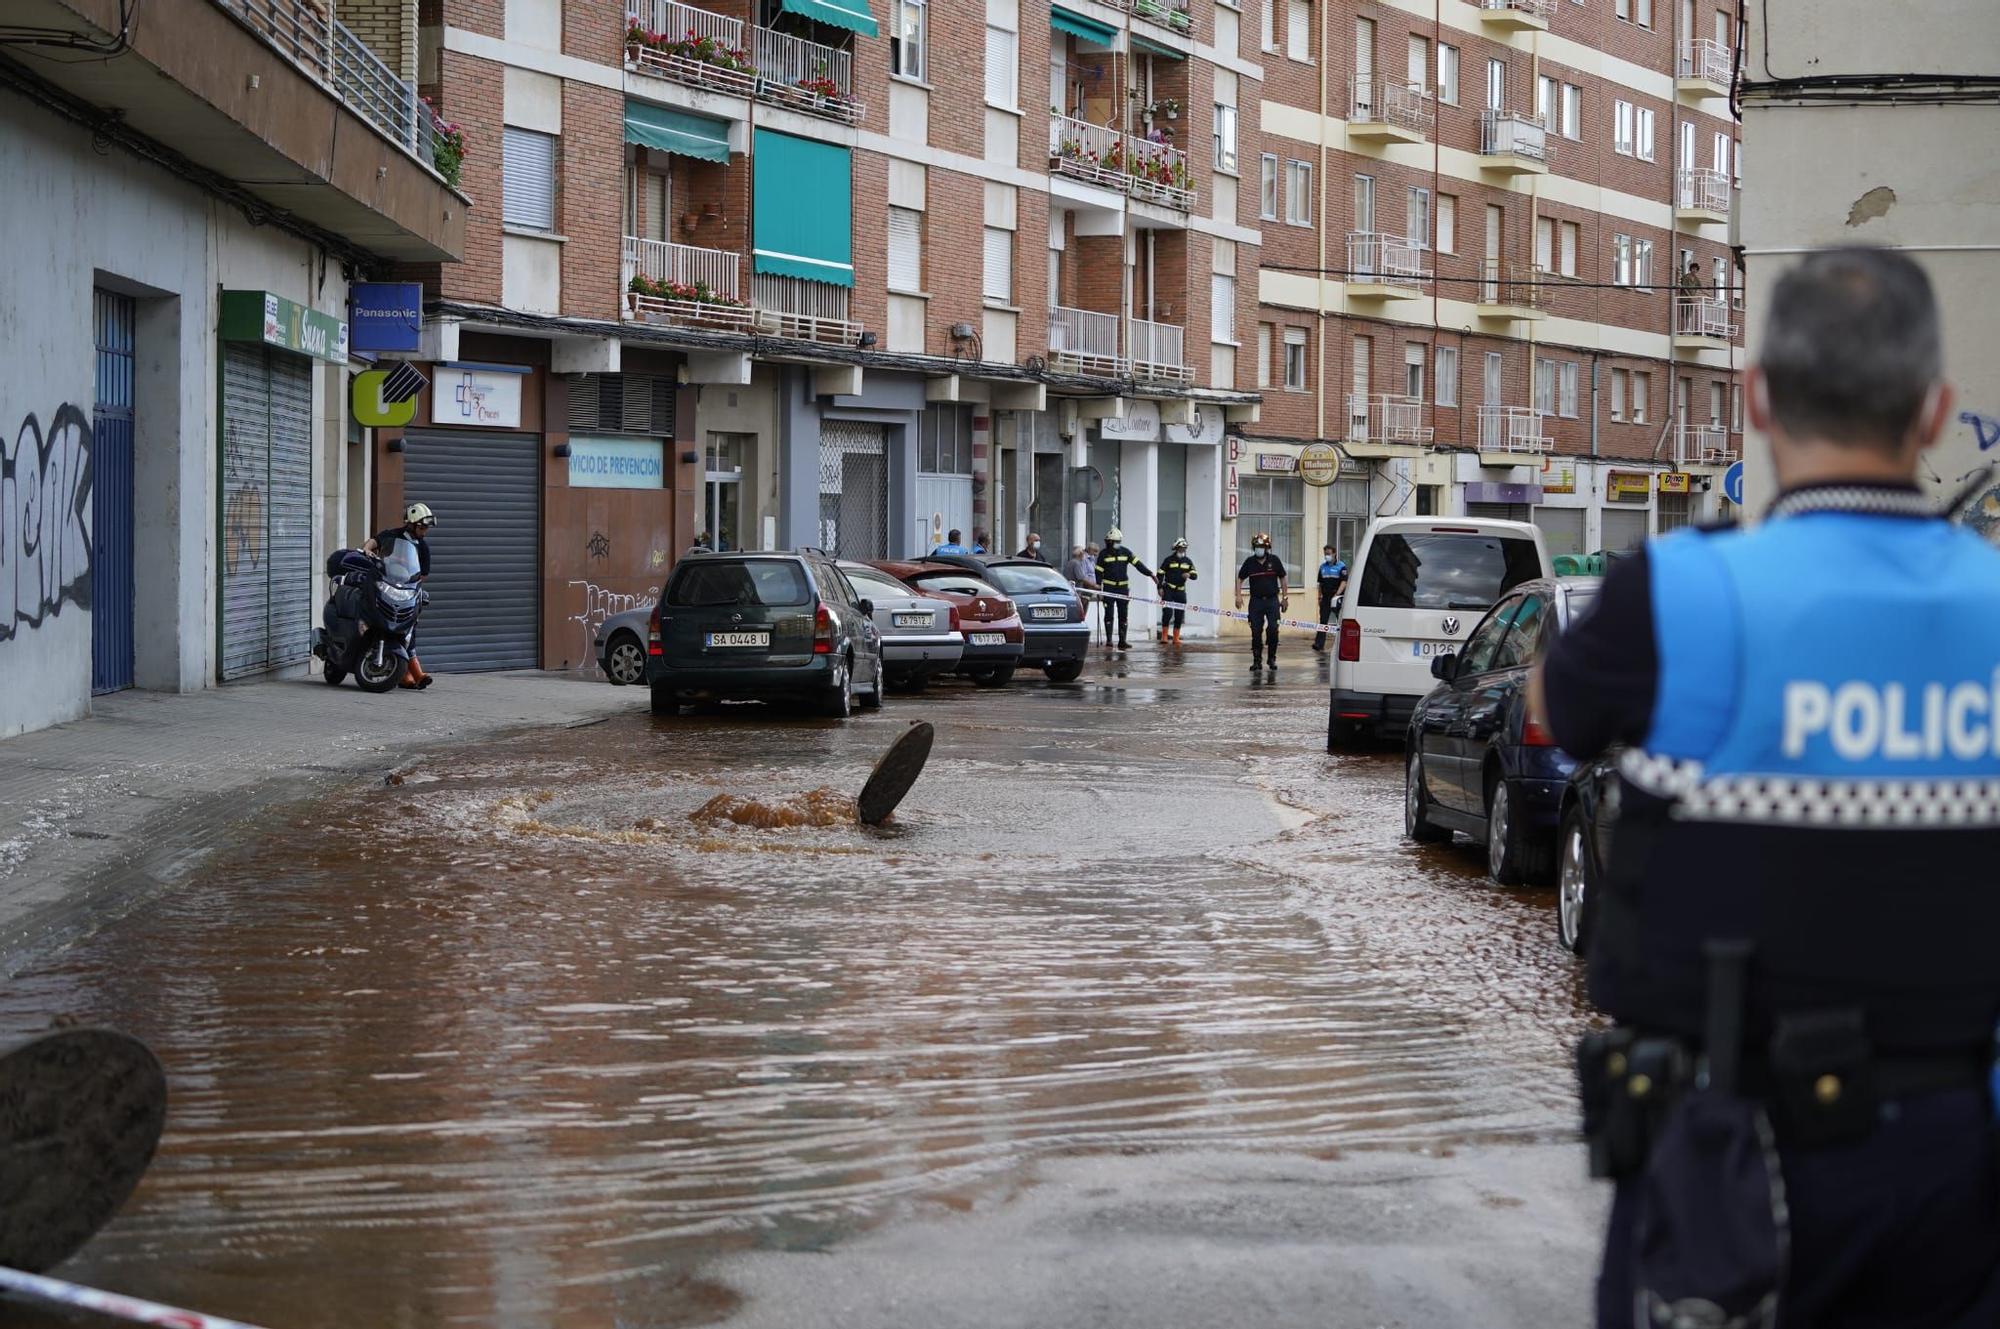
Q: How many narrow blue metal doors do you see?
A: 1